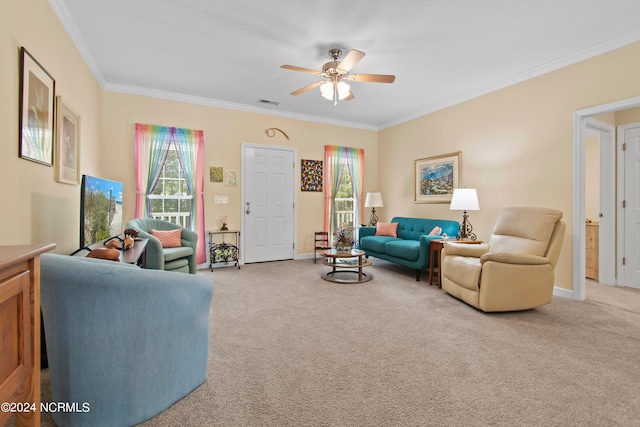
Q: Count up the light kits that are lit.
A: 1